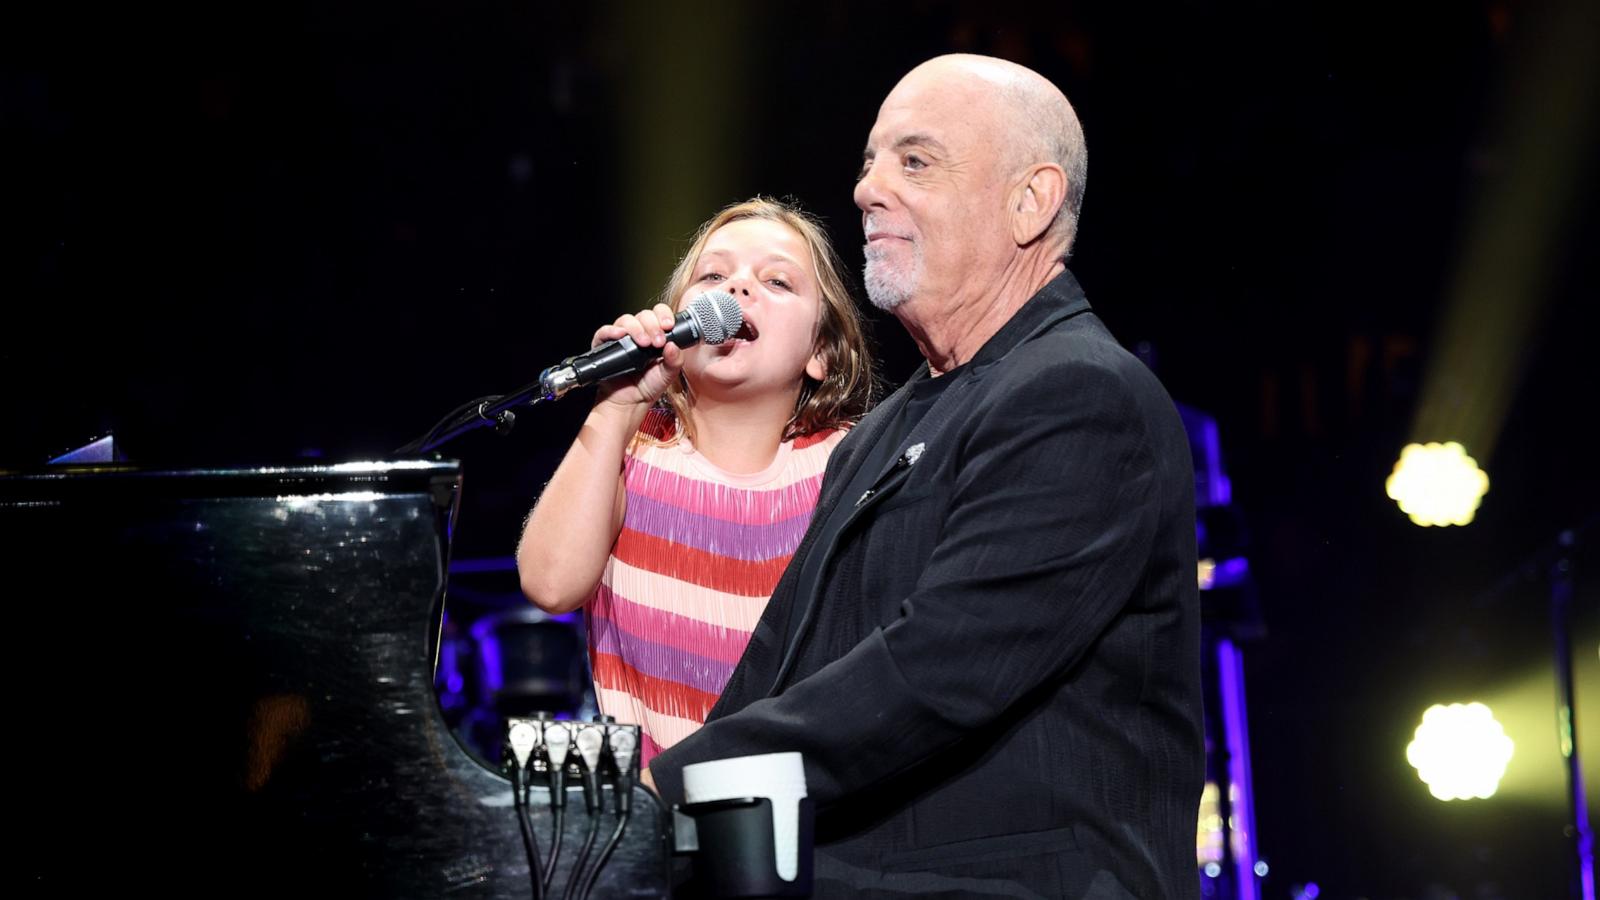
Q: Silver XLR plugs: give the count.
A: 4